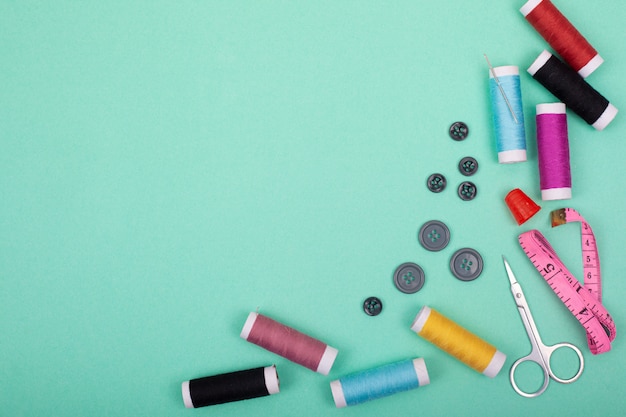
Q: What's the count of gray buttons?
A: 3